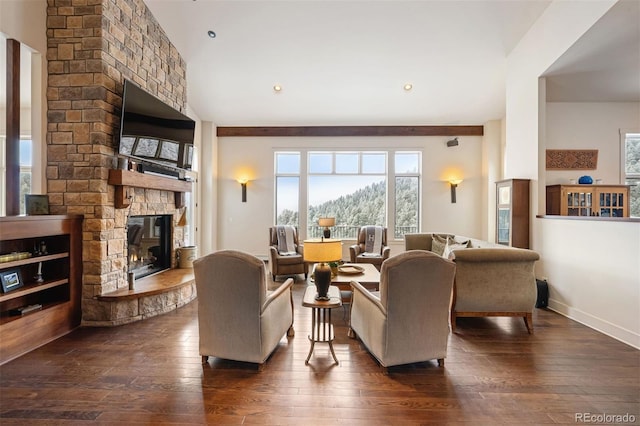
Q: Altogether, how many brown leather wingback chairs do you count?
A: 2